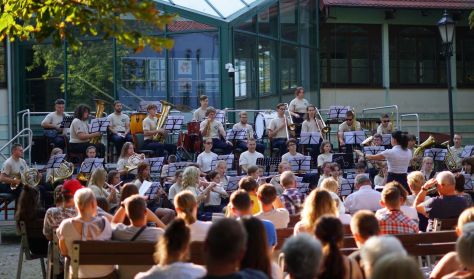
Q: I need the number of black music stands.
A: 3